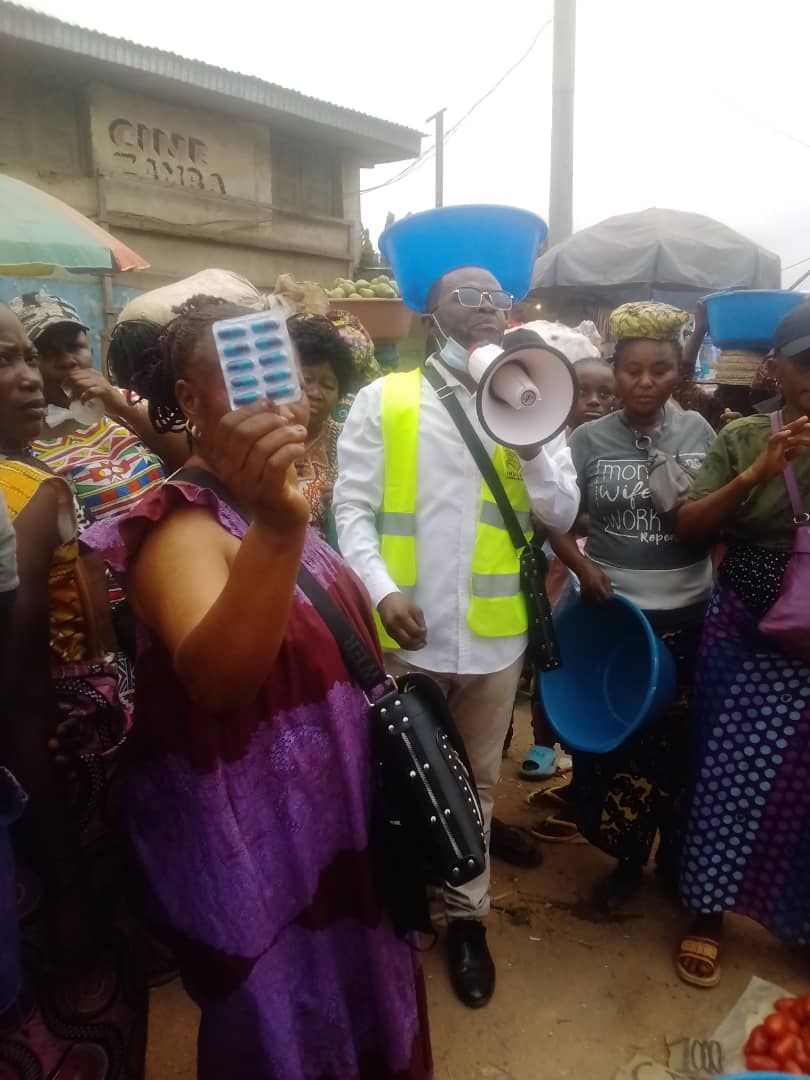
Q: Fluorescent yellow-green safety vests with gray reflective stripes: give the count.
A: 1